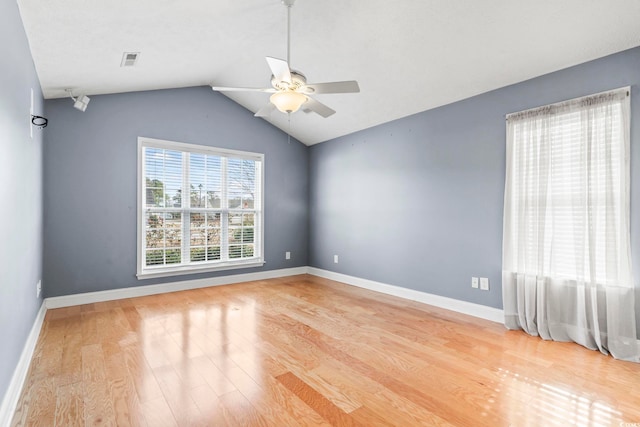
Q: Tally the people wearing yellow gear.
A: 0